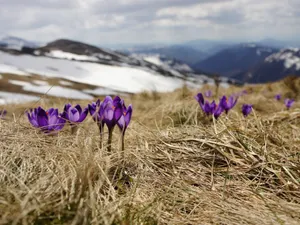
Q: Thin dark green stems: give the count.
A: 3